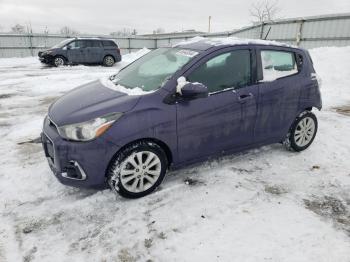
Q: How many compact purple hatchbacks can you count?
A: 1